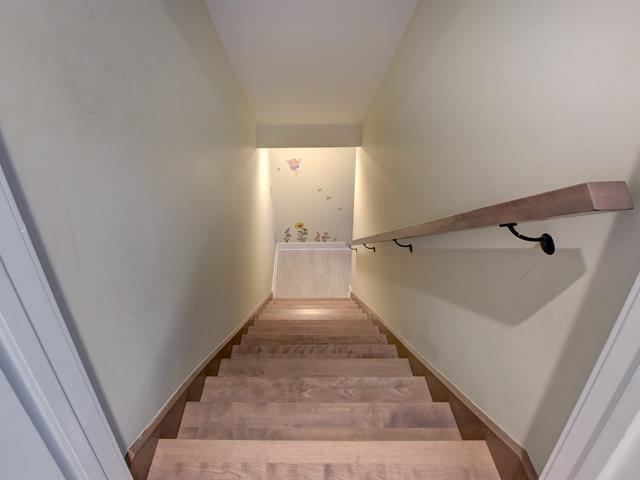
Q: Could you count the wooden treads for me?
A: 13